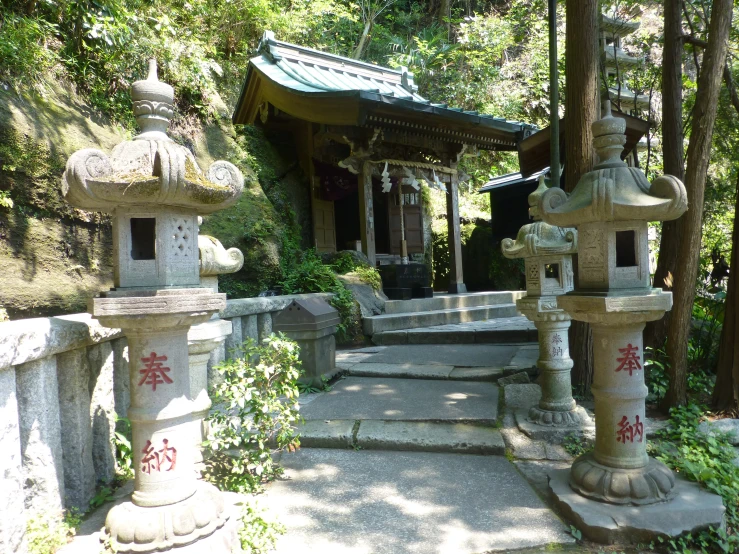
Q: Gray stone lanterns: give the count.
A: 4